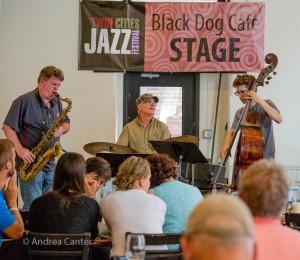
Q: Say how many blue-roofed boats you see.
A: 0